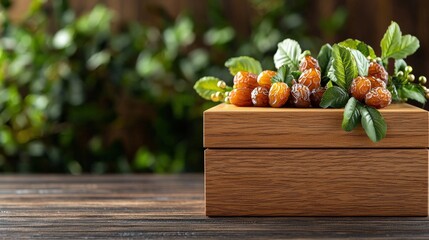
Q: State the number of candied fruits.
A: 13